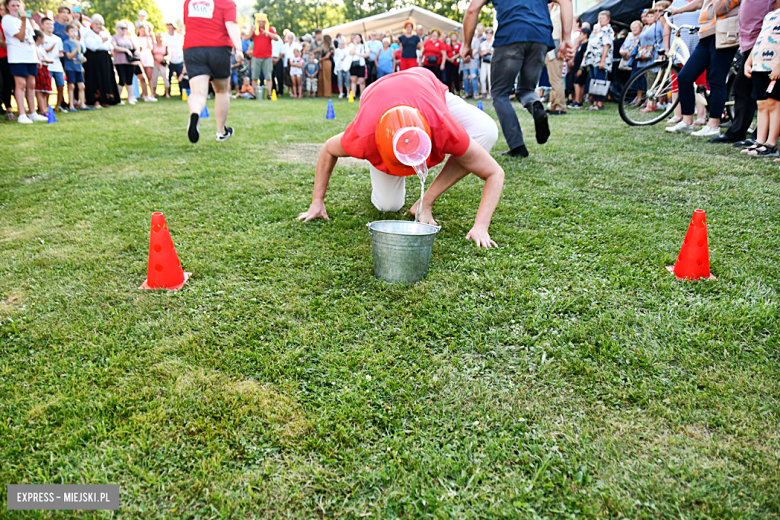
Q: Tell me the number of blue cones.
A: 4